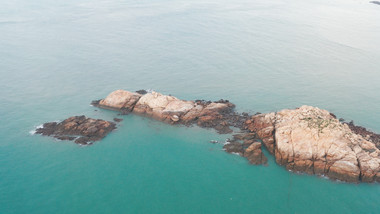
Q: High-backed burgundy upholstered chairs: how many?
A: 0